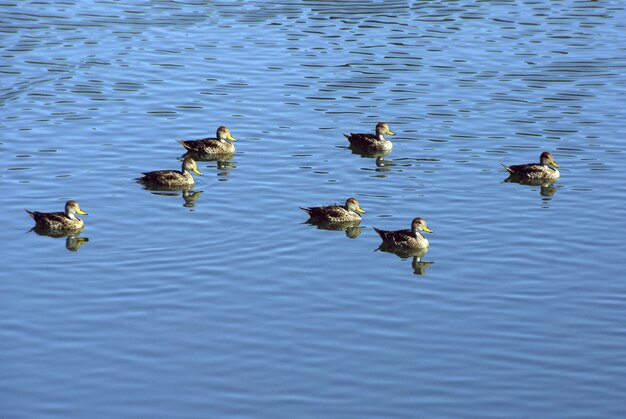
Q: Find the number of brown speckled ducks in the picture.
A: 7